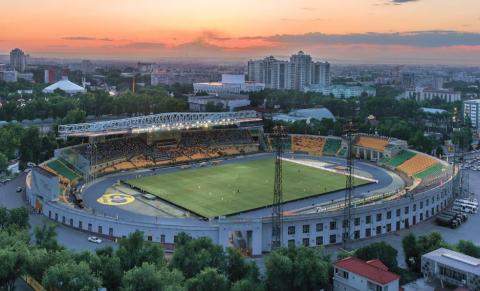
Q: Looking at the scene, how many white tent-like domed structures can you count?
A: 1